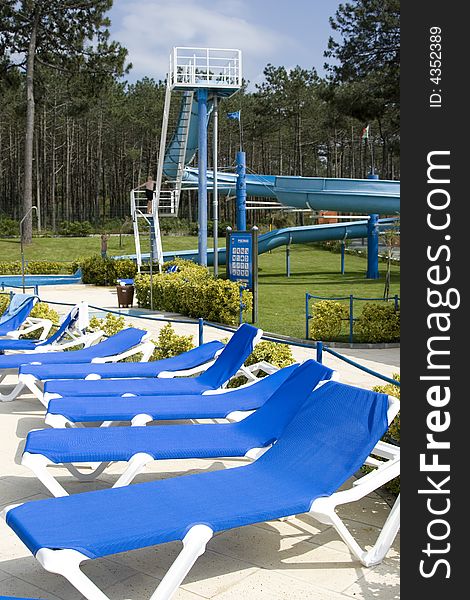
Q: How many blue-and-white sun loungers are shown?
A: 8